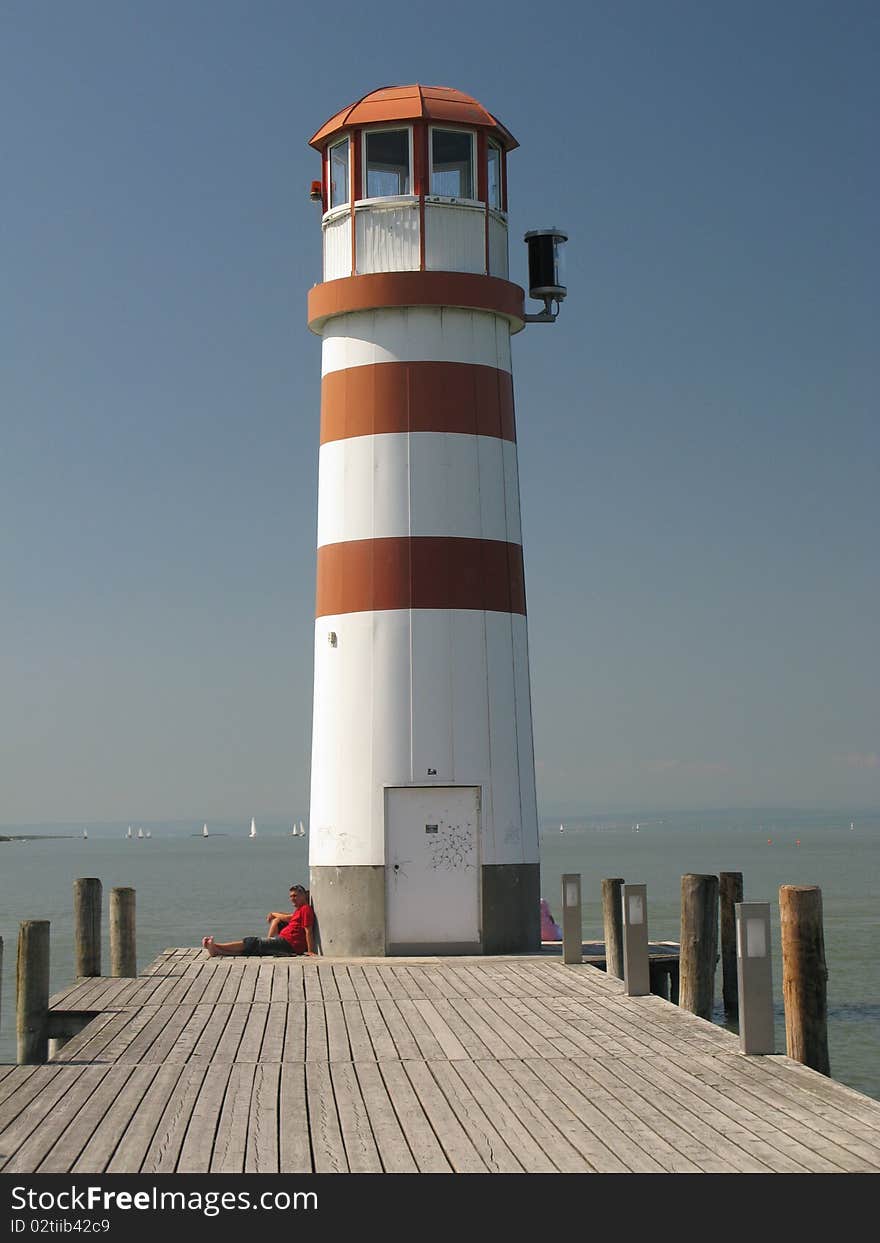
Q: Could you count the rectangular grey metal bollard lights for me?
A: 3